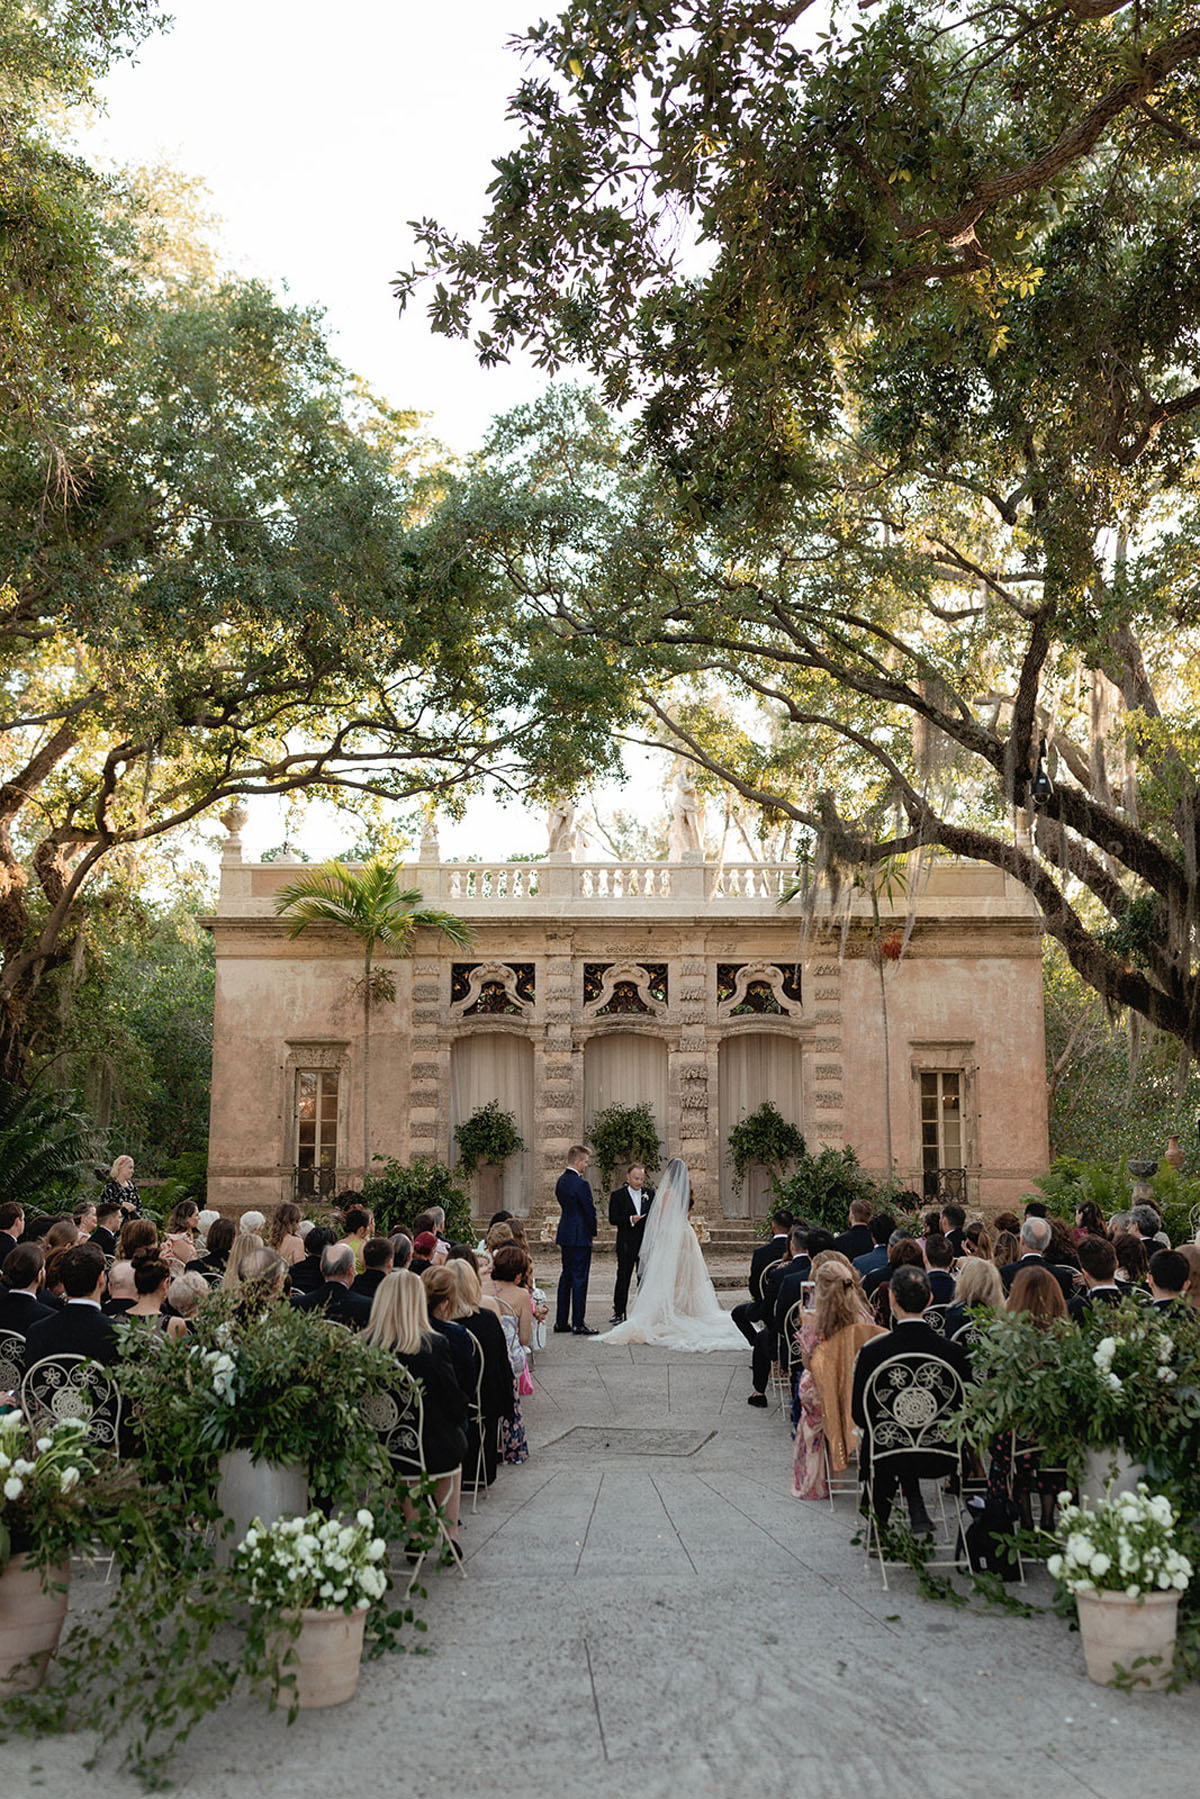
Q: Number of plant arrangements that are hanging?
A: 3